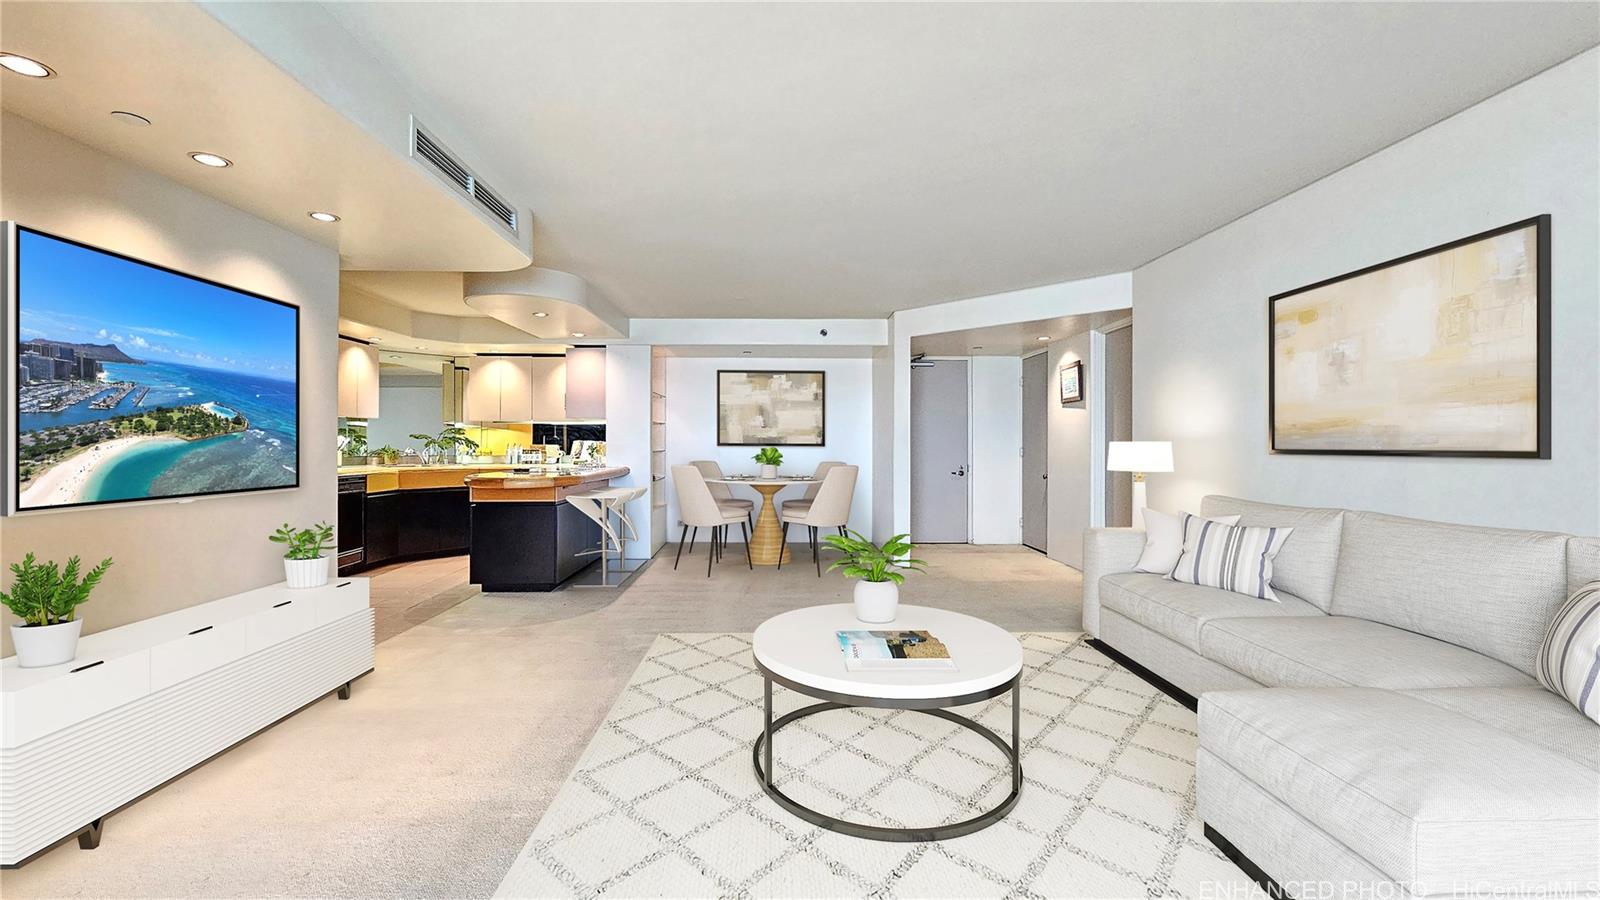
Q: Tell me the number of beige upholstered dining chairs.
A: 4